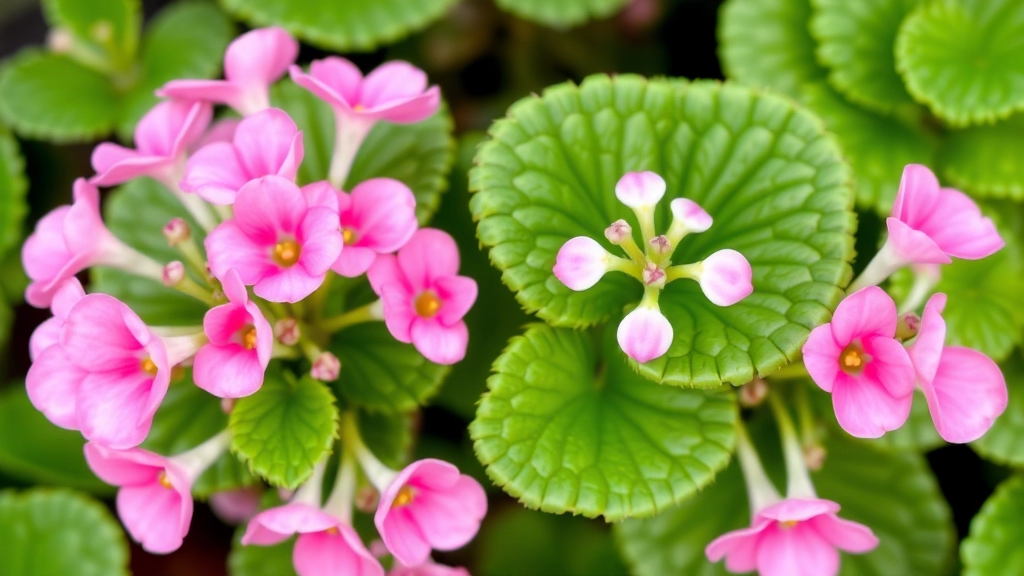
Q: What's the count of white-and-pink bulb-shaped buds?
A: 5